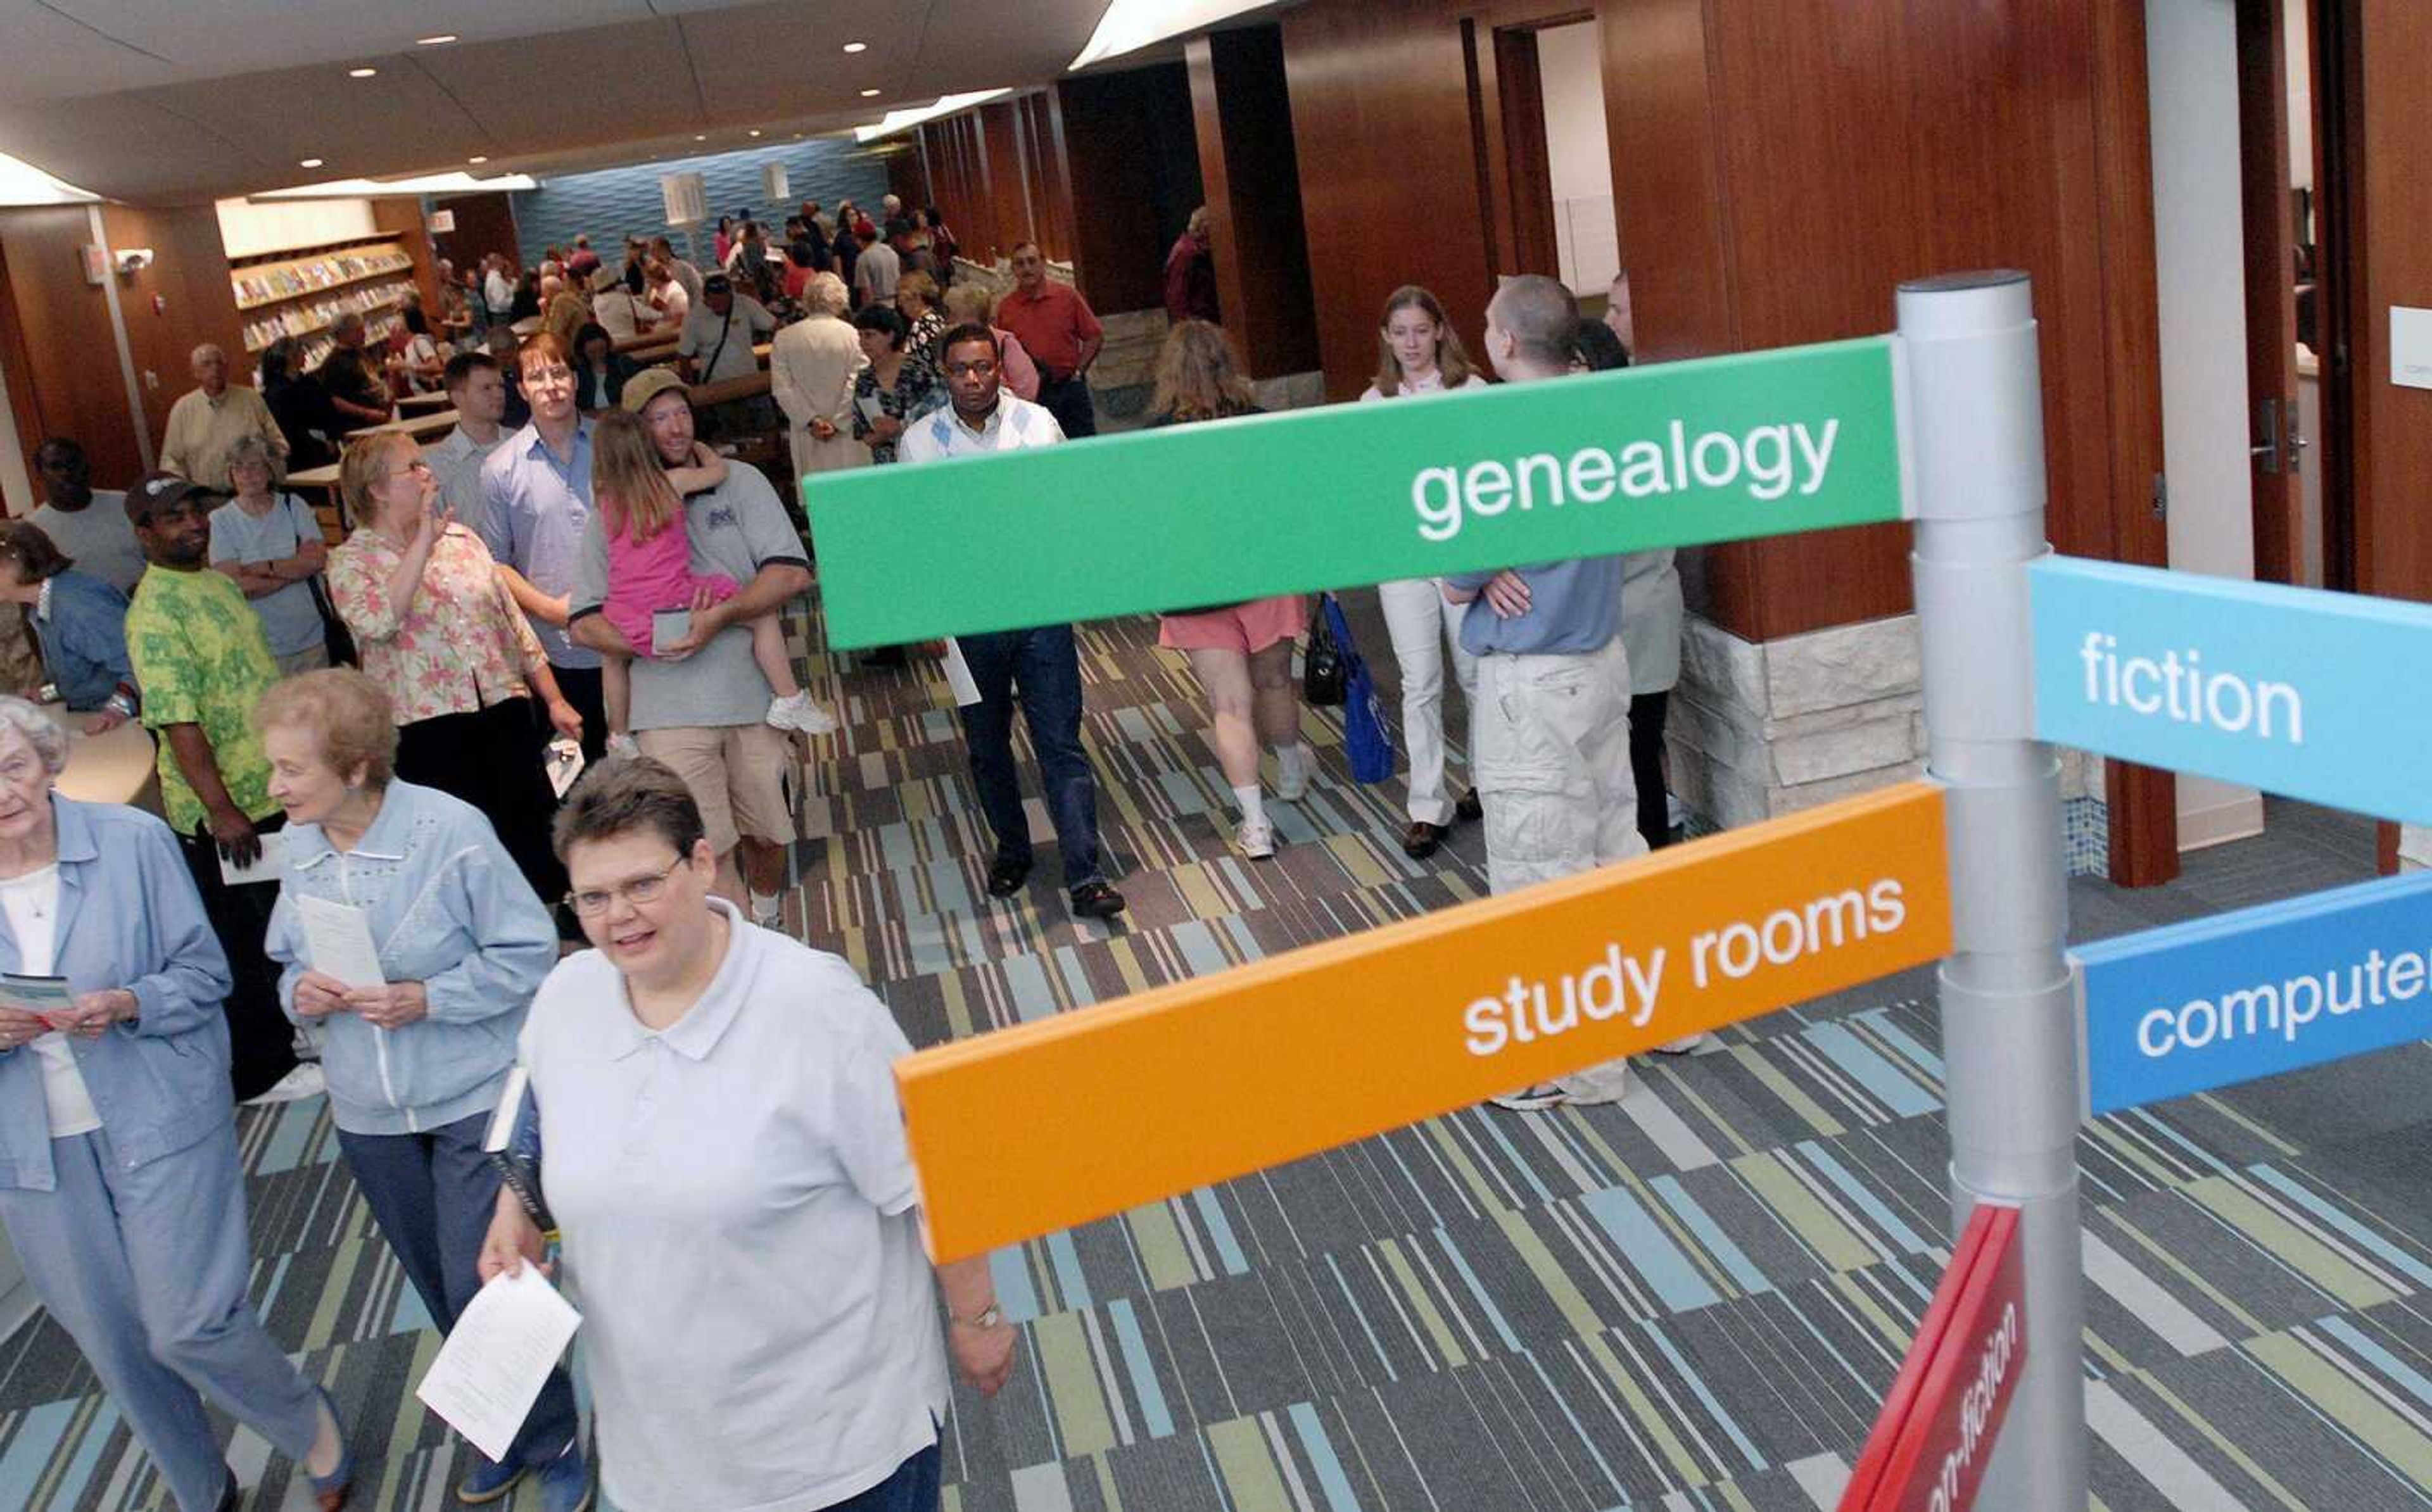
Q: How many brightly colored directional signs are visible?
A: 5